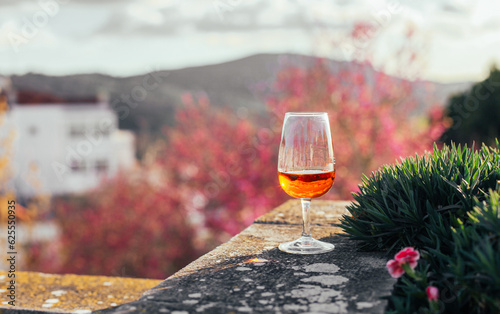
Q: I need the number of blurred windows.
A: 5